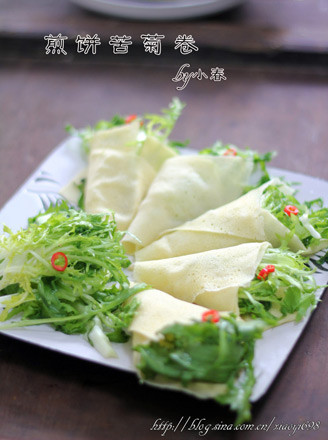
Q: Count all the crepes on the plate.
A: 5